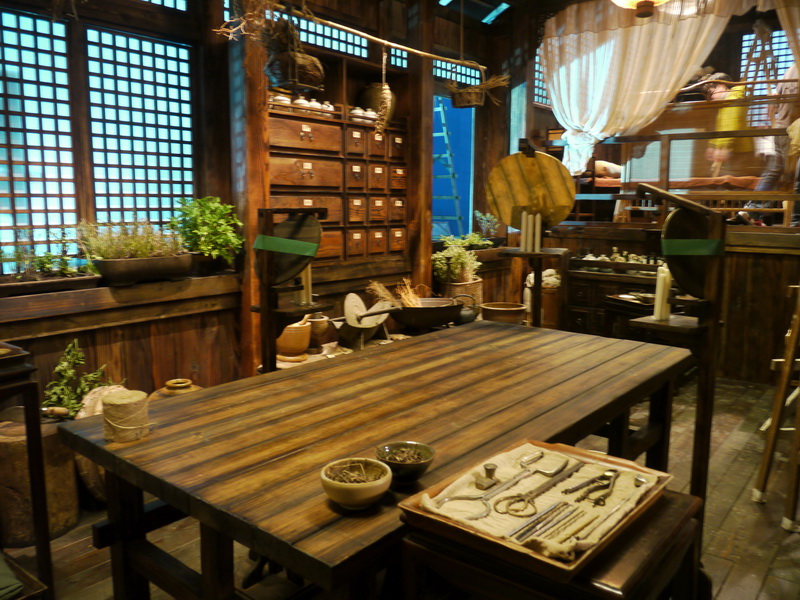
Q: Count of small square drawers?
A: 12